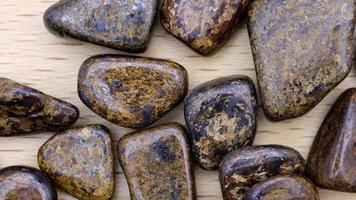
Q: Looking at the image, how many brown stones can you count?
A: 12